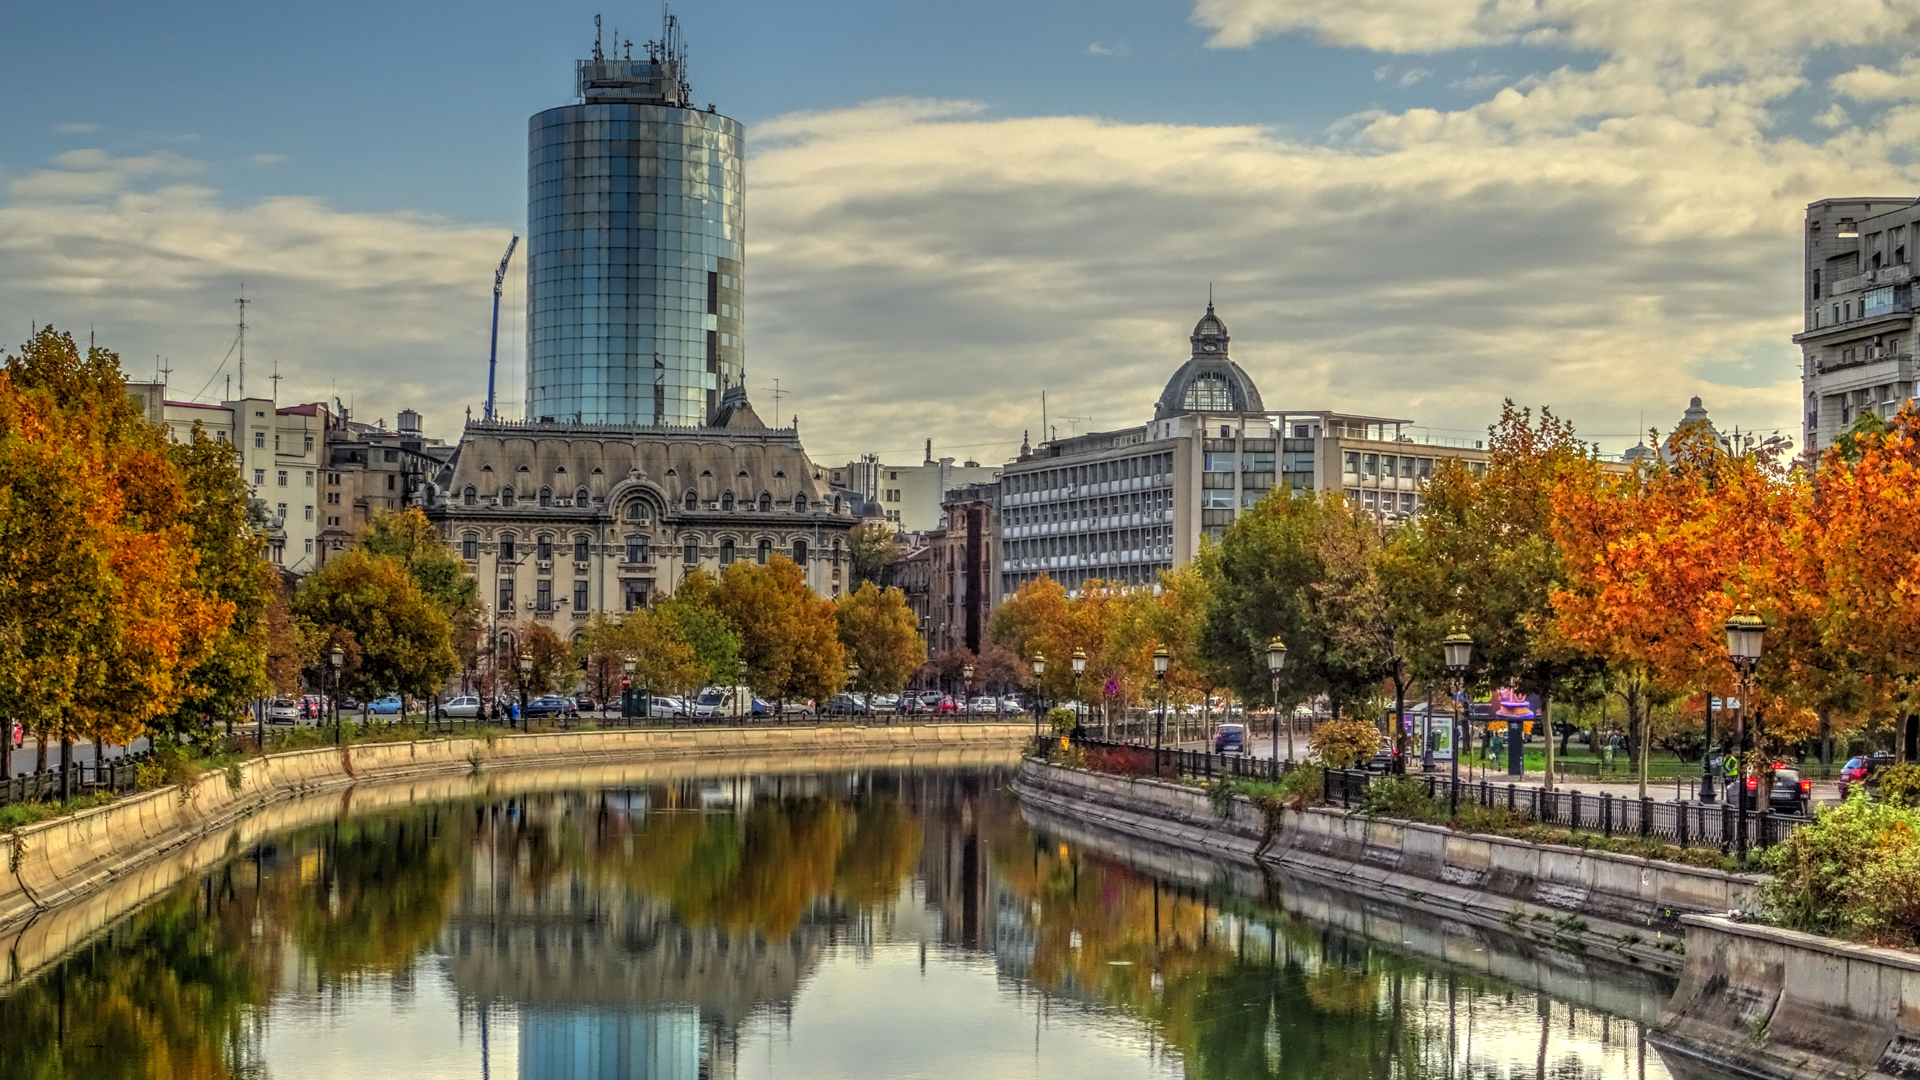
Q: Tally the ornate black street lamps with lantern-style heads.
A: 12